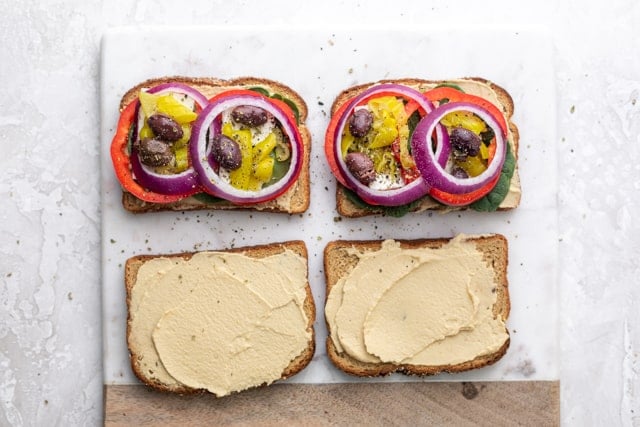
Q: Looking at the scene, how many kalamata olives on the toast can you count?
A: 8